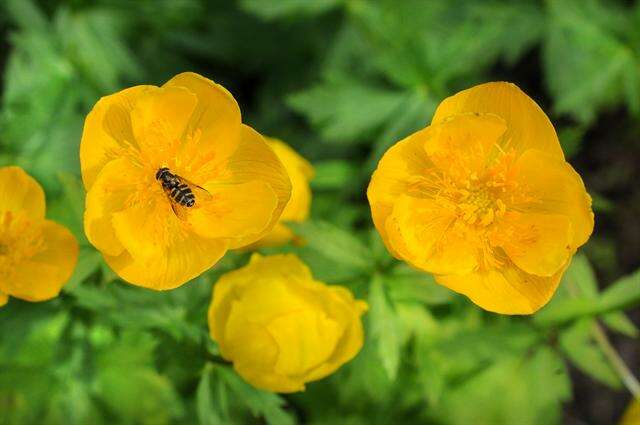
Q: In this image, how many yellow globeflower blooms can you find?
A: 5